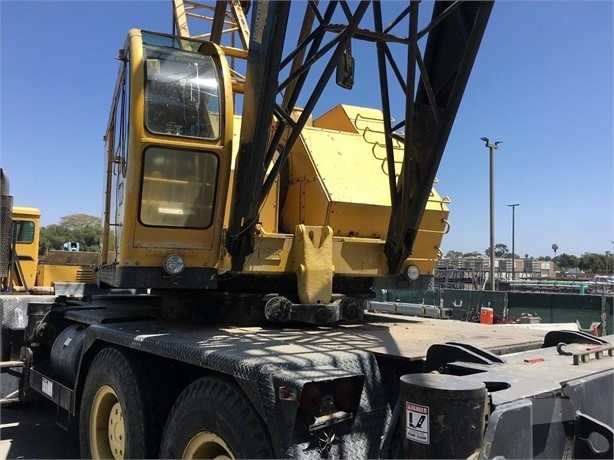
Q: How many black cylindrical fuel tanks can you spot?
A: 1